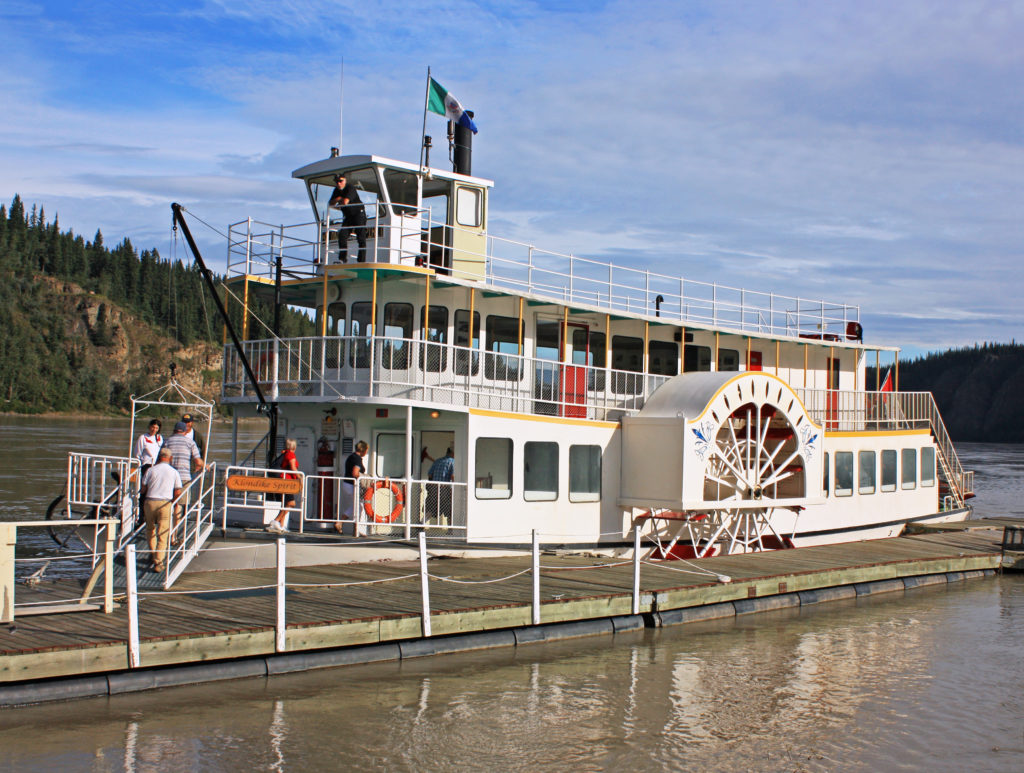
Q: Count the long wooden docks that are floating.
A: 1